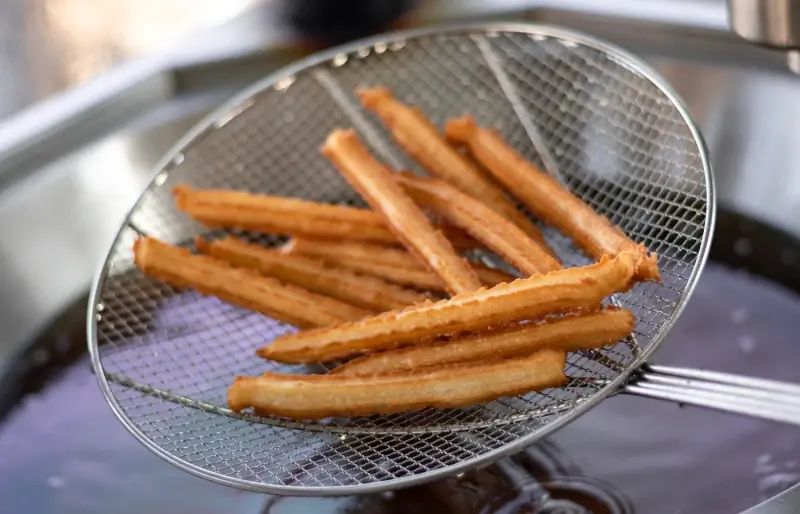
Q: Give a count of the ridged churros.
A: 11